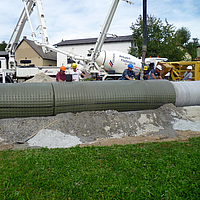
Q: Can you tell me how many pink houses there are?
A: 0